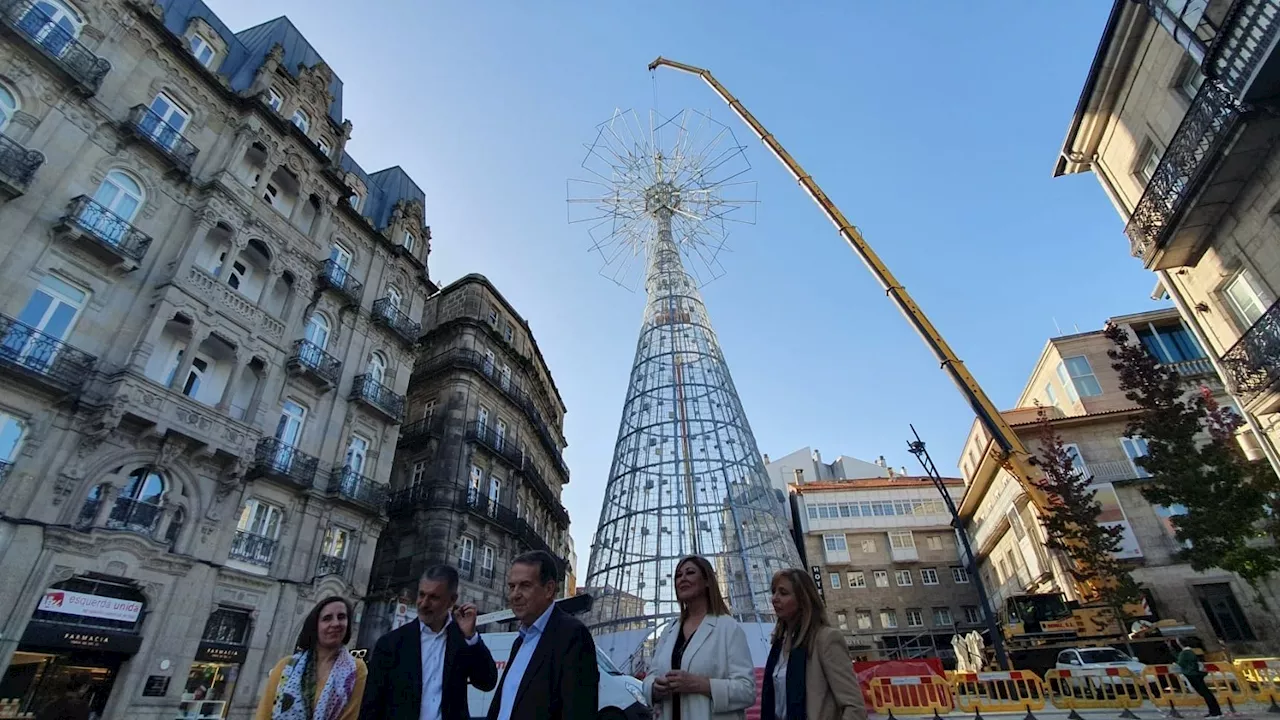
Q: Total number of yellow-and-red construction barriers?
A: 5